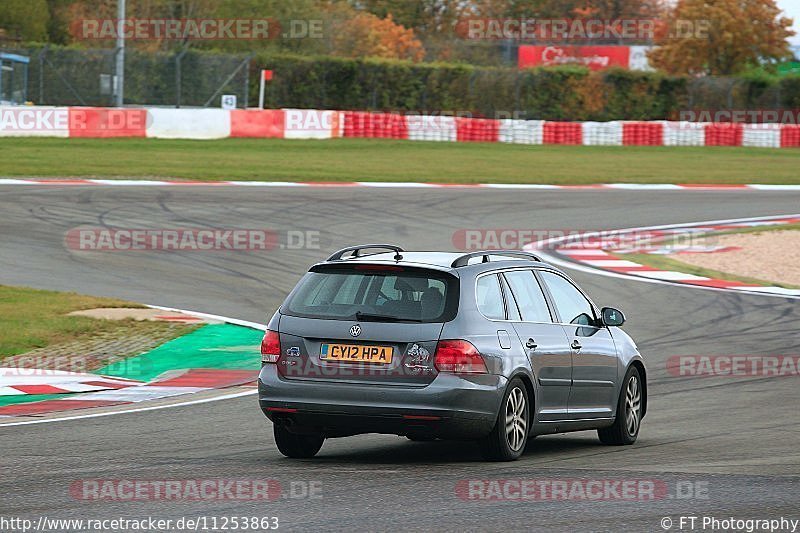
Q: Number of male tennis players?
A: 0